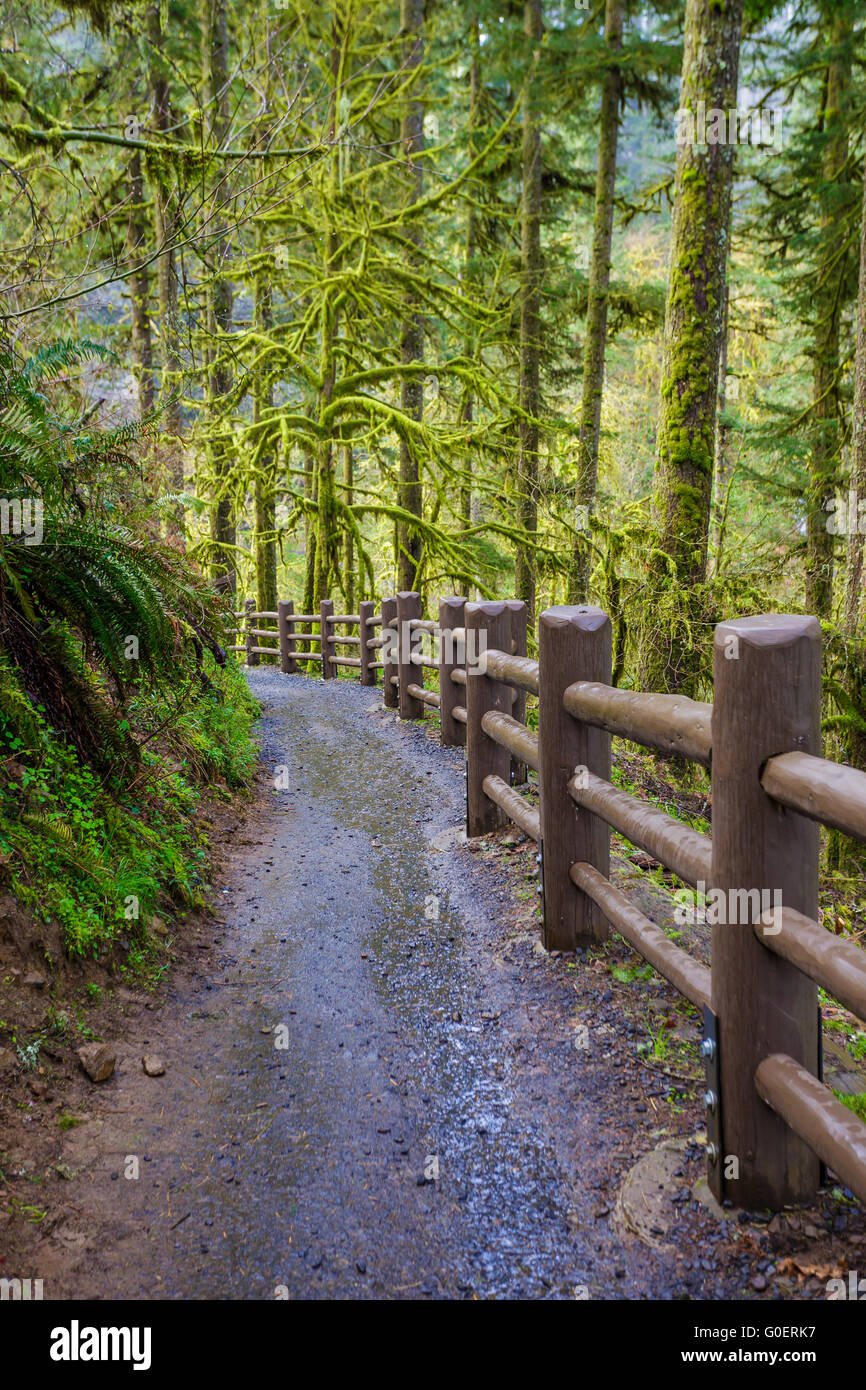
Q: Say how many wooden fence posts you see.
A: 11